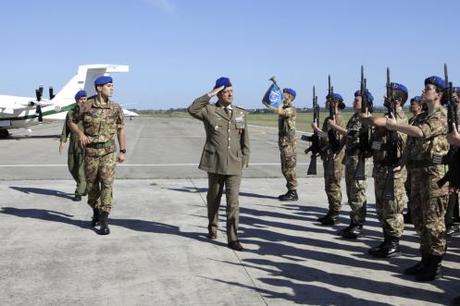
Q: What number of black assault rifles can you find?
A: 5